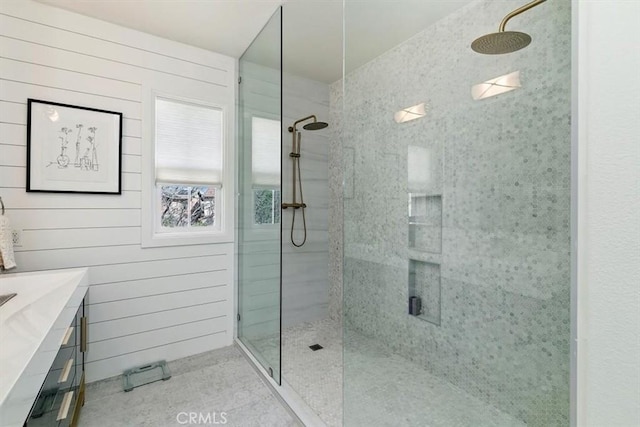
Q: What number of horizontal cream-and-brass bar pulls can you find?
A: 3